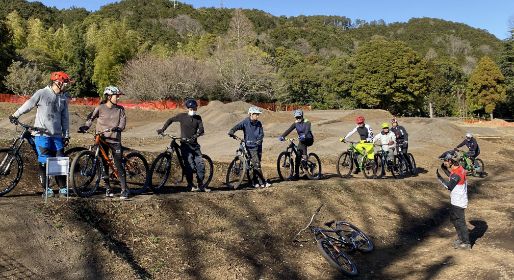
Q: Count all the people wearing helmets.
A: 10